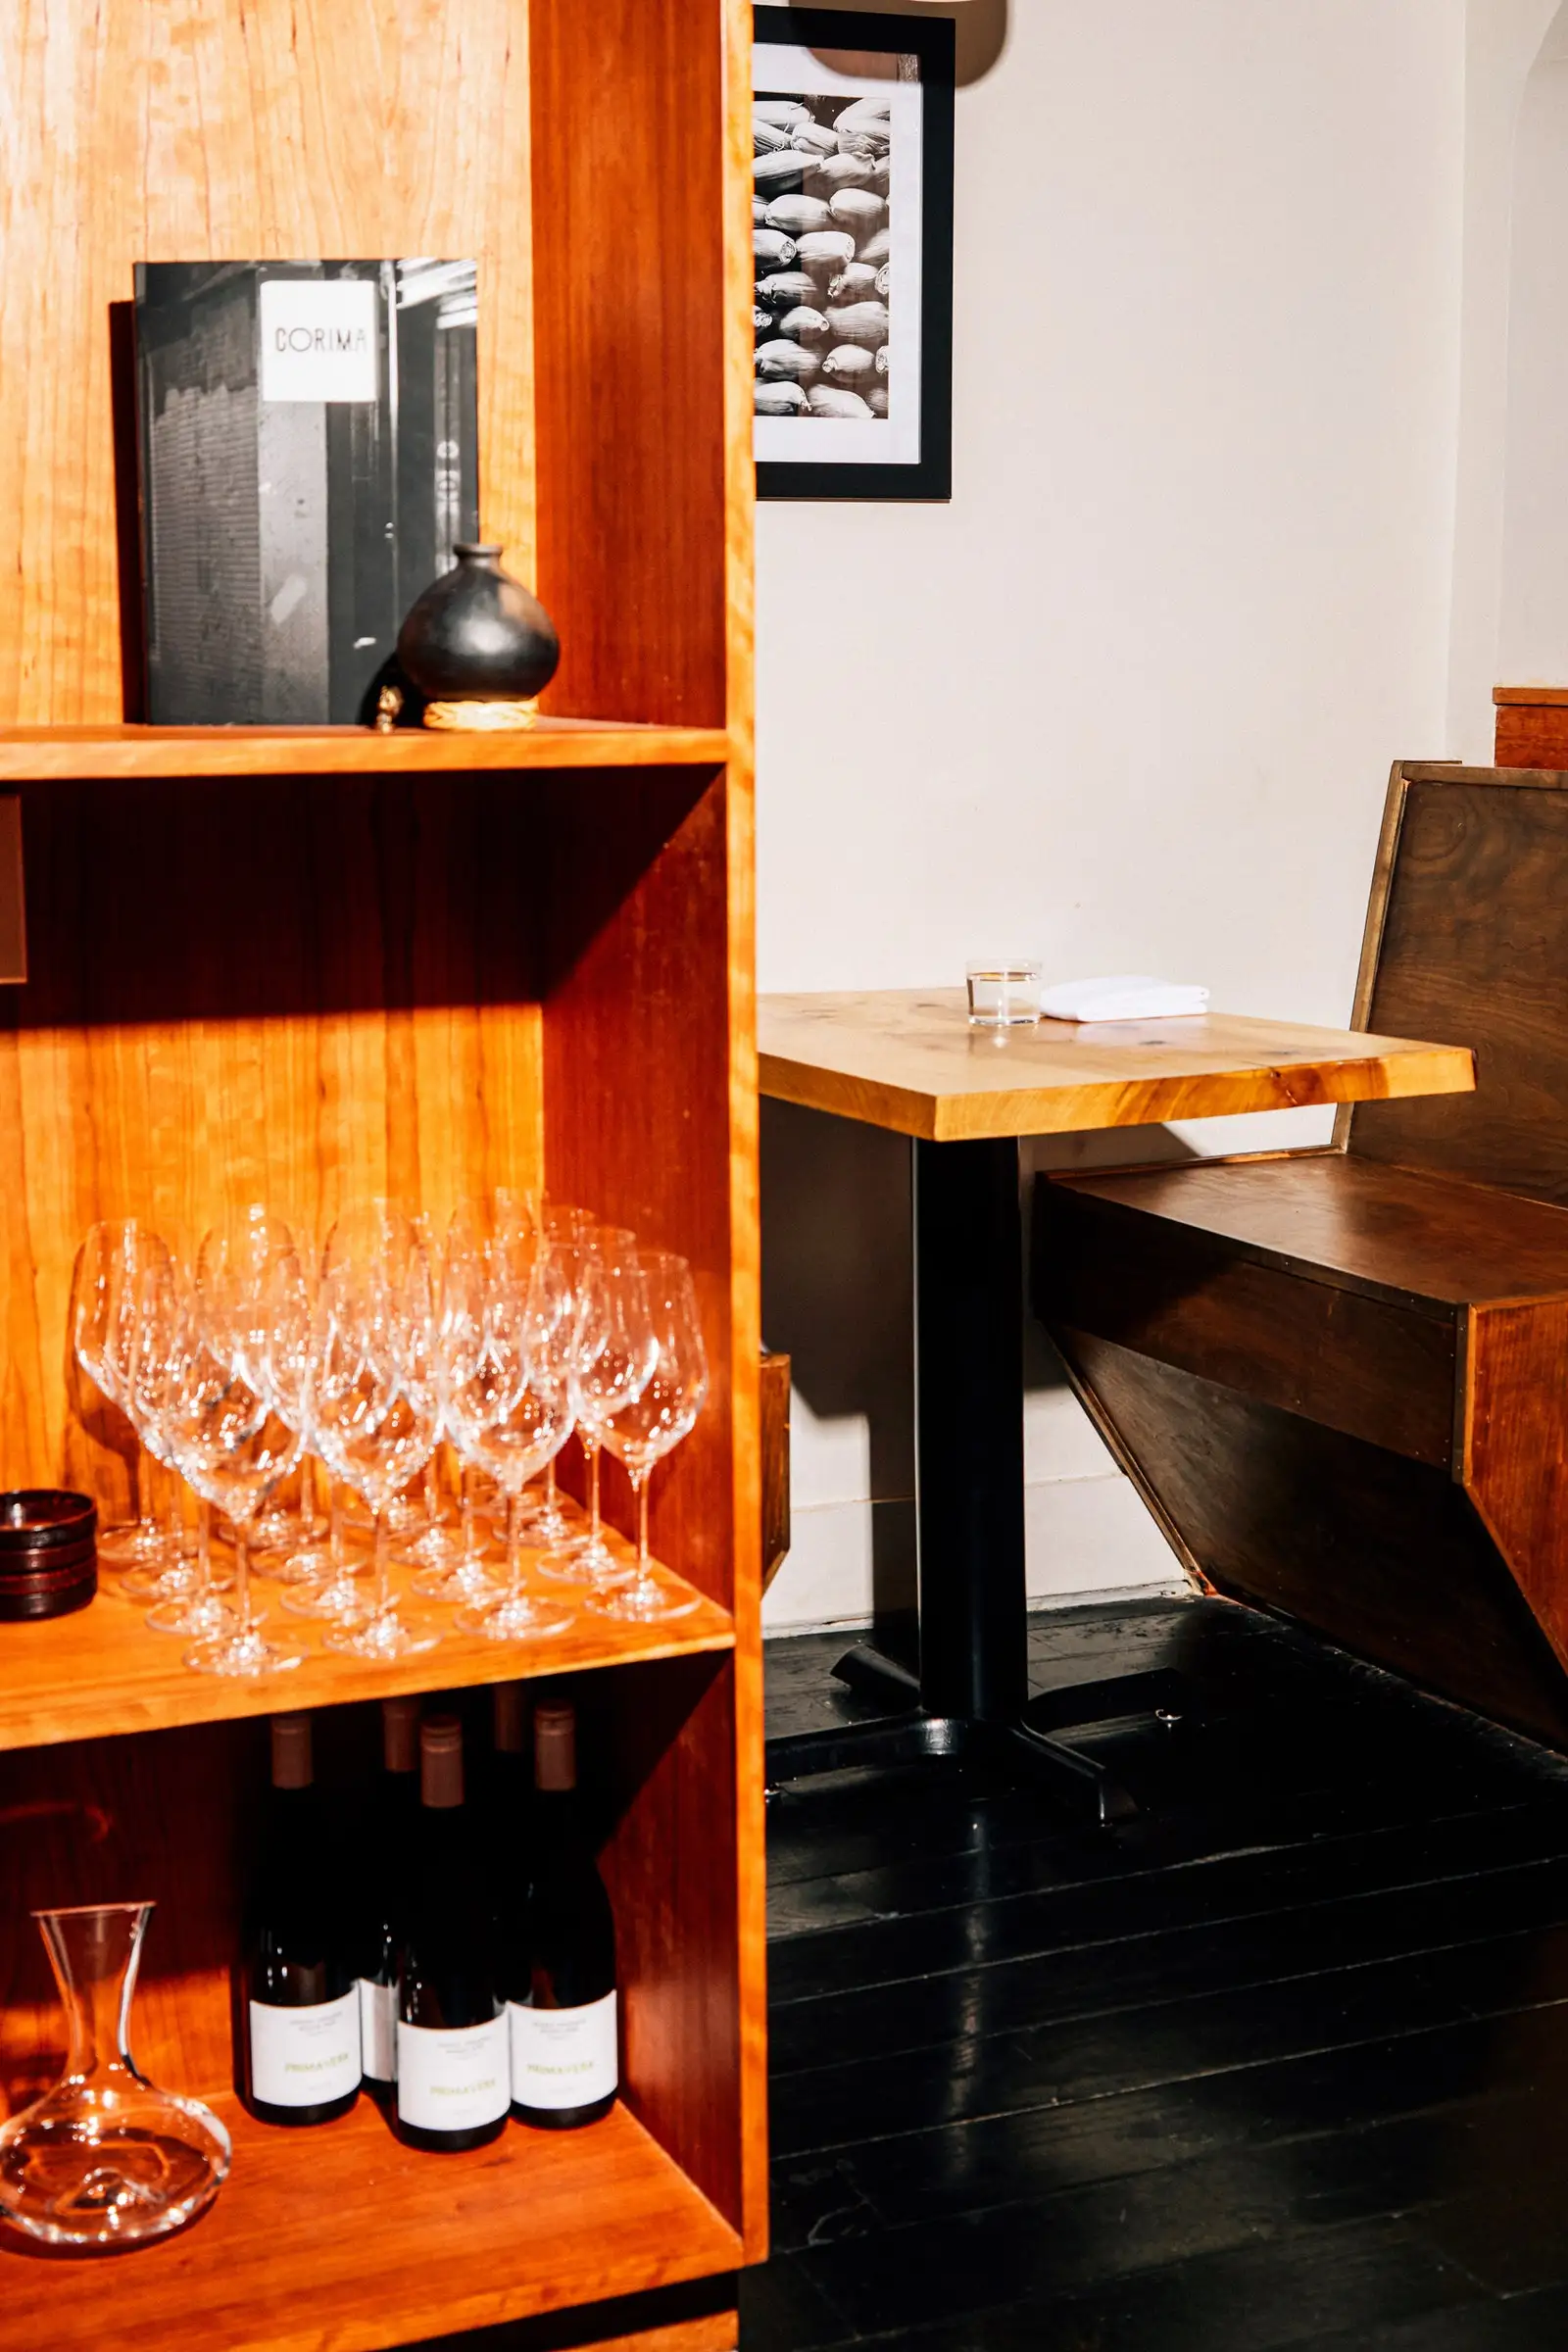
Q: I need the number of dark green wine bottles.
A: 5